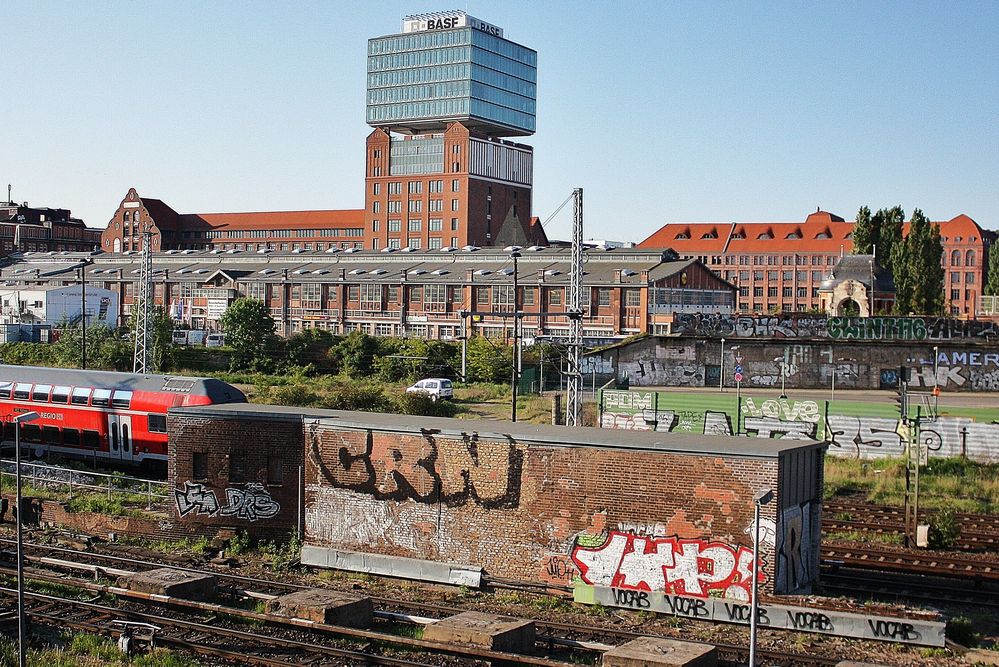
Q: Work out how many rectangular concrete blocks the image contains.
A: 4